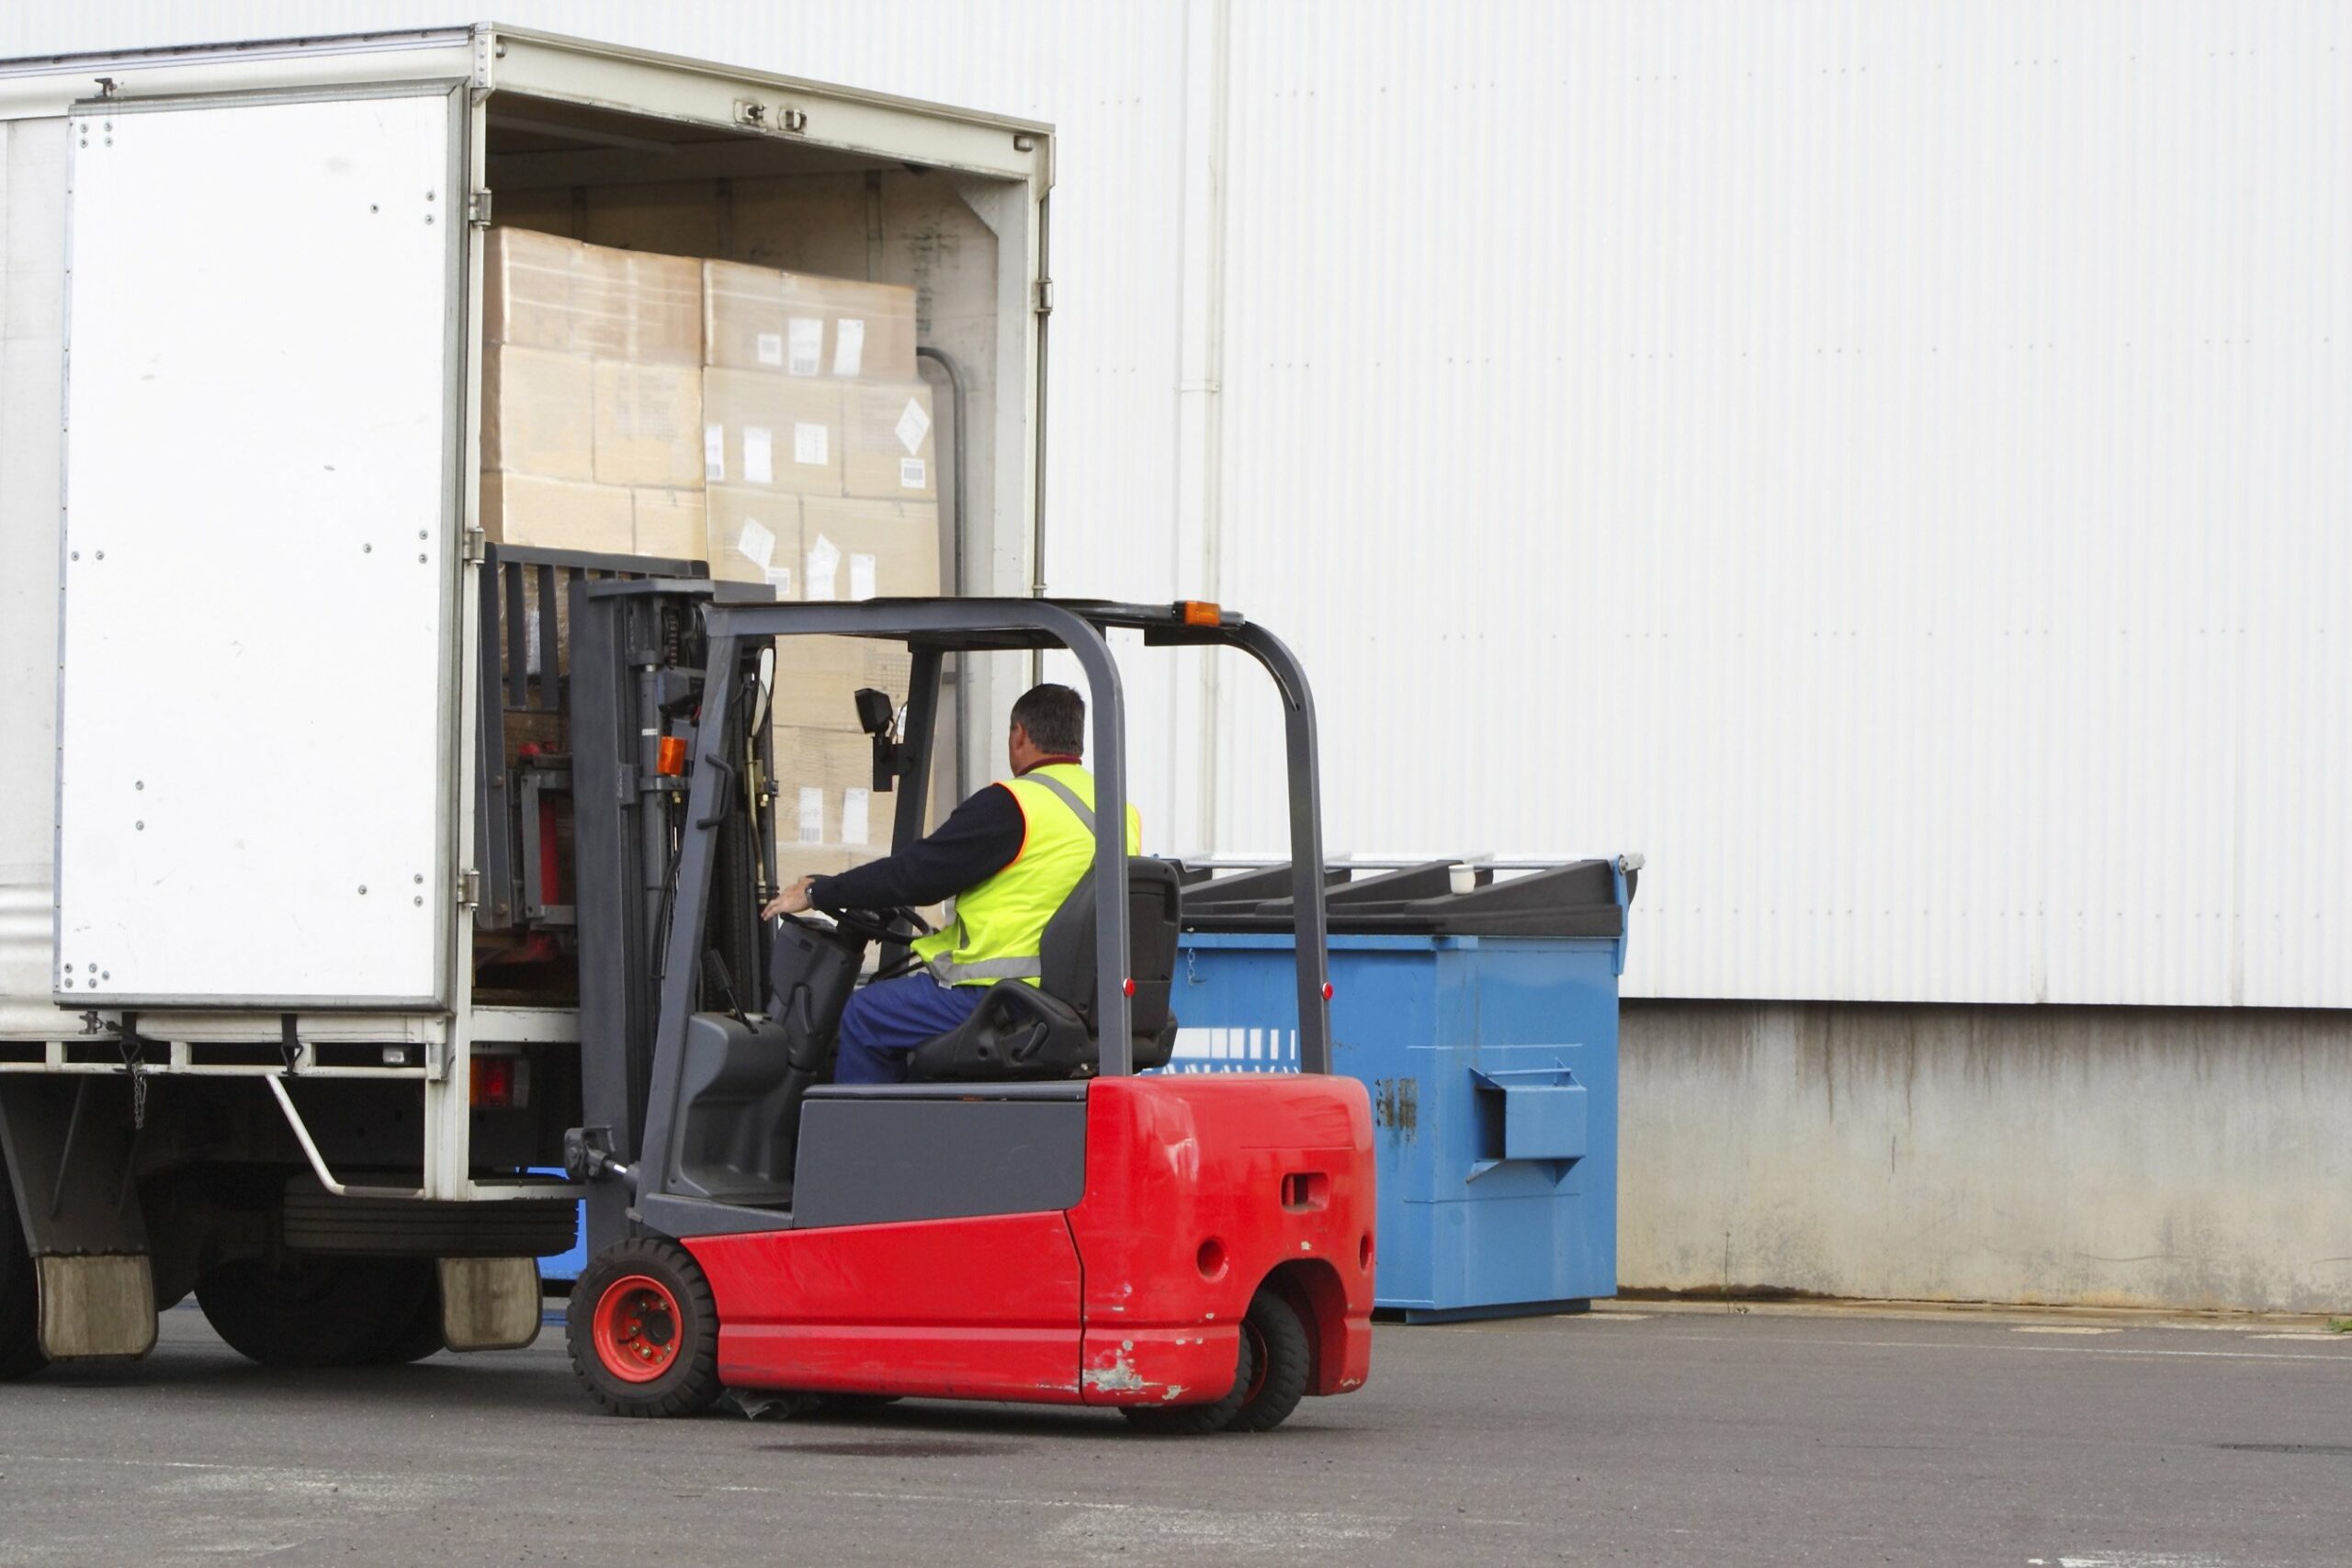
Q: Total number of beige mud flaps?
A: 2